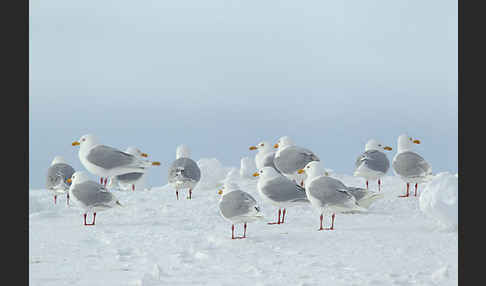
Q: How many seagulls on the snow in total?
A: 12